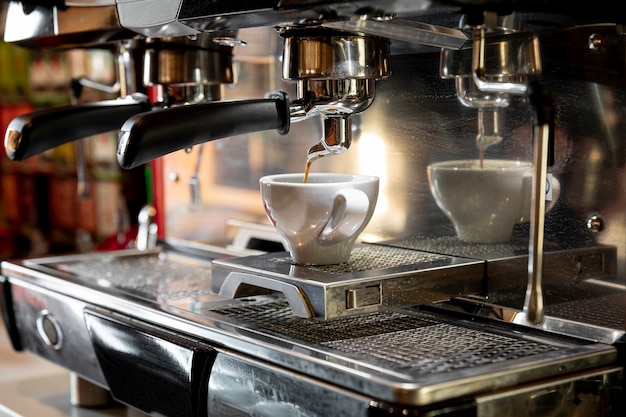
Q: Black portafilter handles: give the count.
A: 2